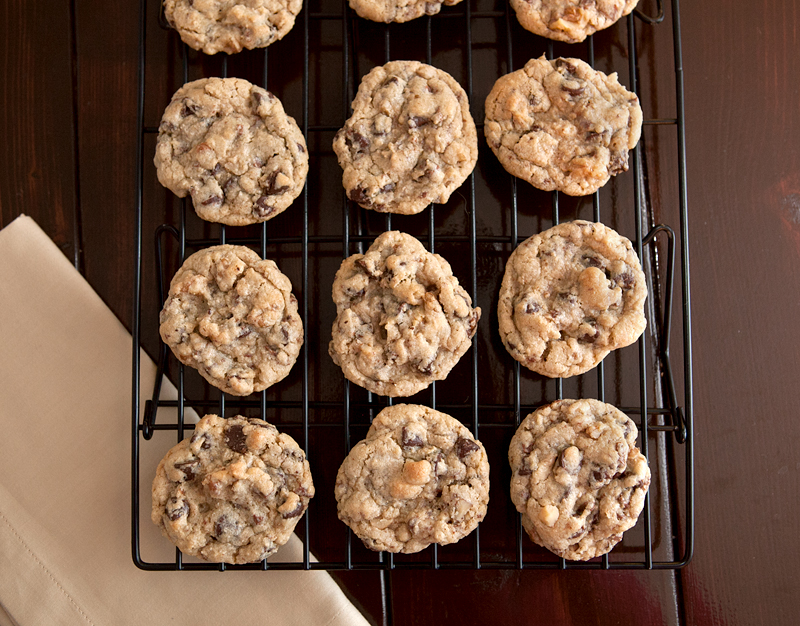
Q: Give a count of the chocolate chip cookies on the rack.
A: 12